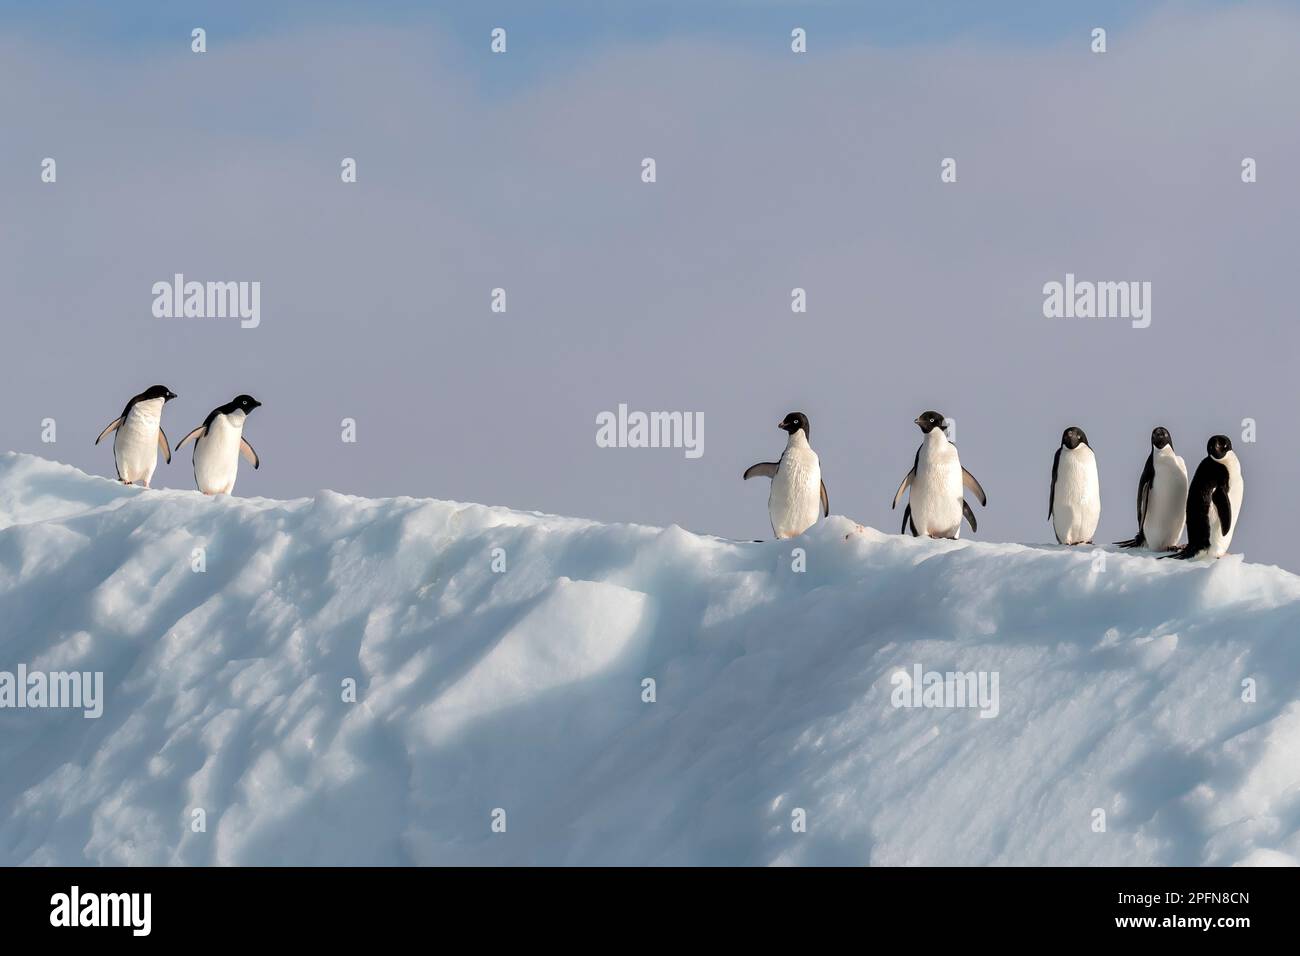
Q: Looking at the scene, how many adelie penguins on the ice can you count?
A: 7